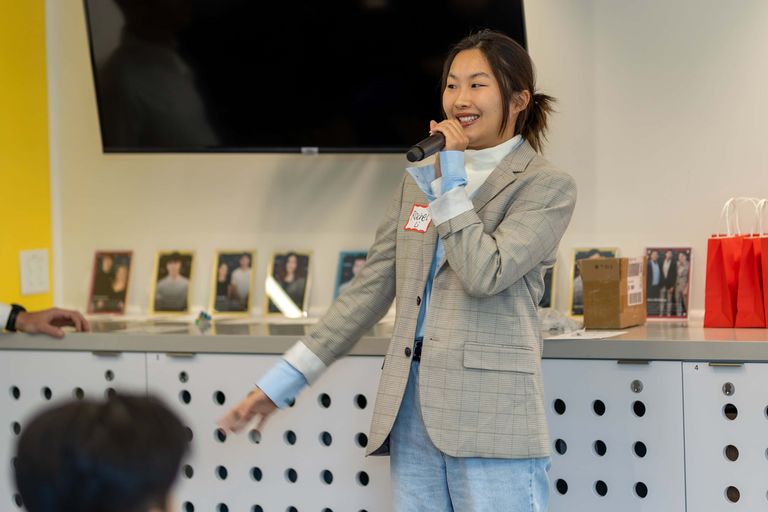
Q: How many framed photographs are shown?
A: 8